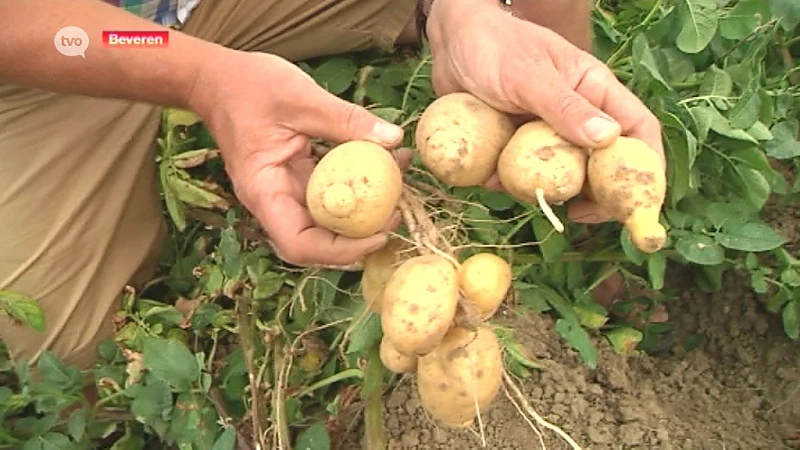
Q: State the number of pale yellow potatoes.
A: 9